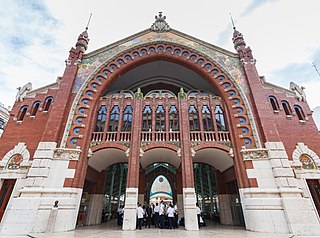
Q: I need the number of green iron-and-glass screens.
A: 2